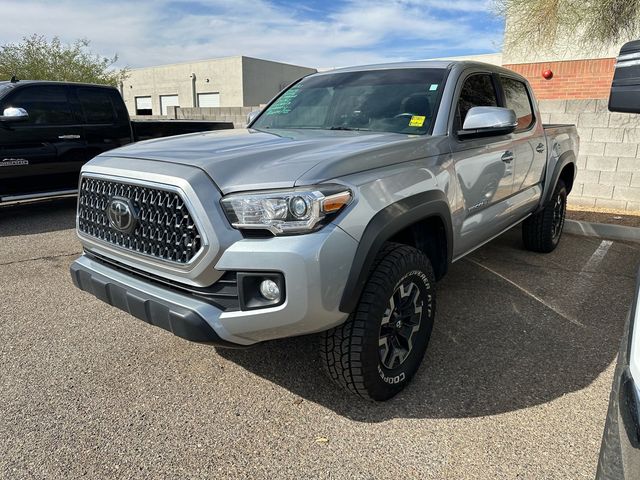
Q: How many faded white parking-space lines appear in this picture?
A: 1